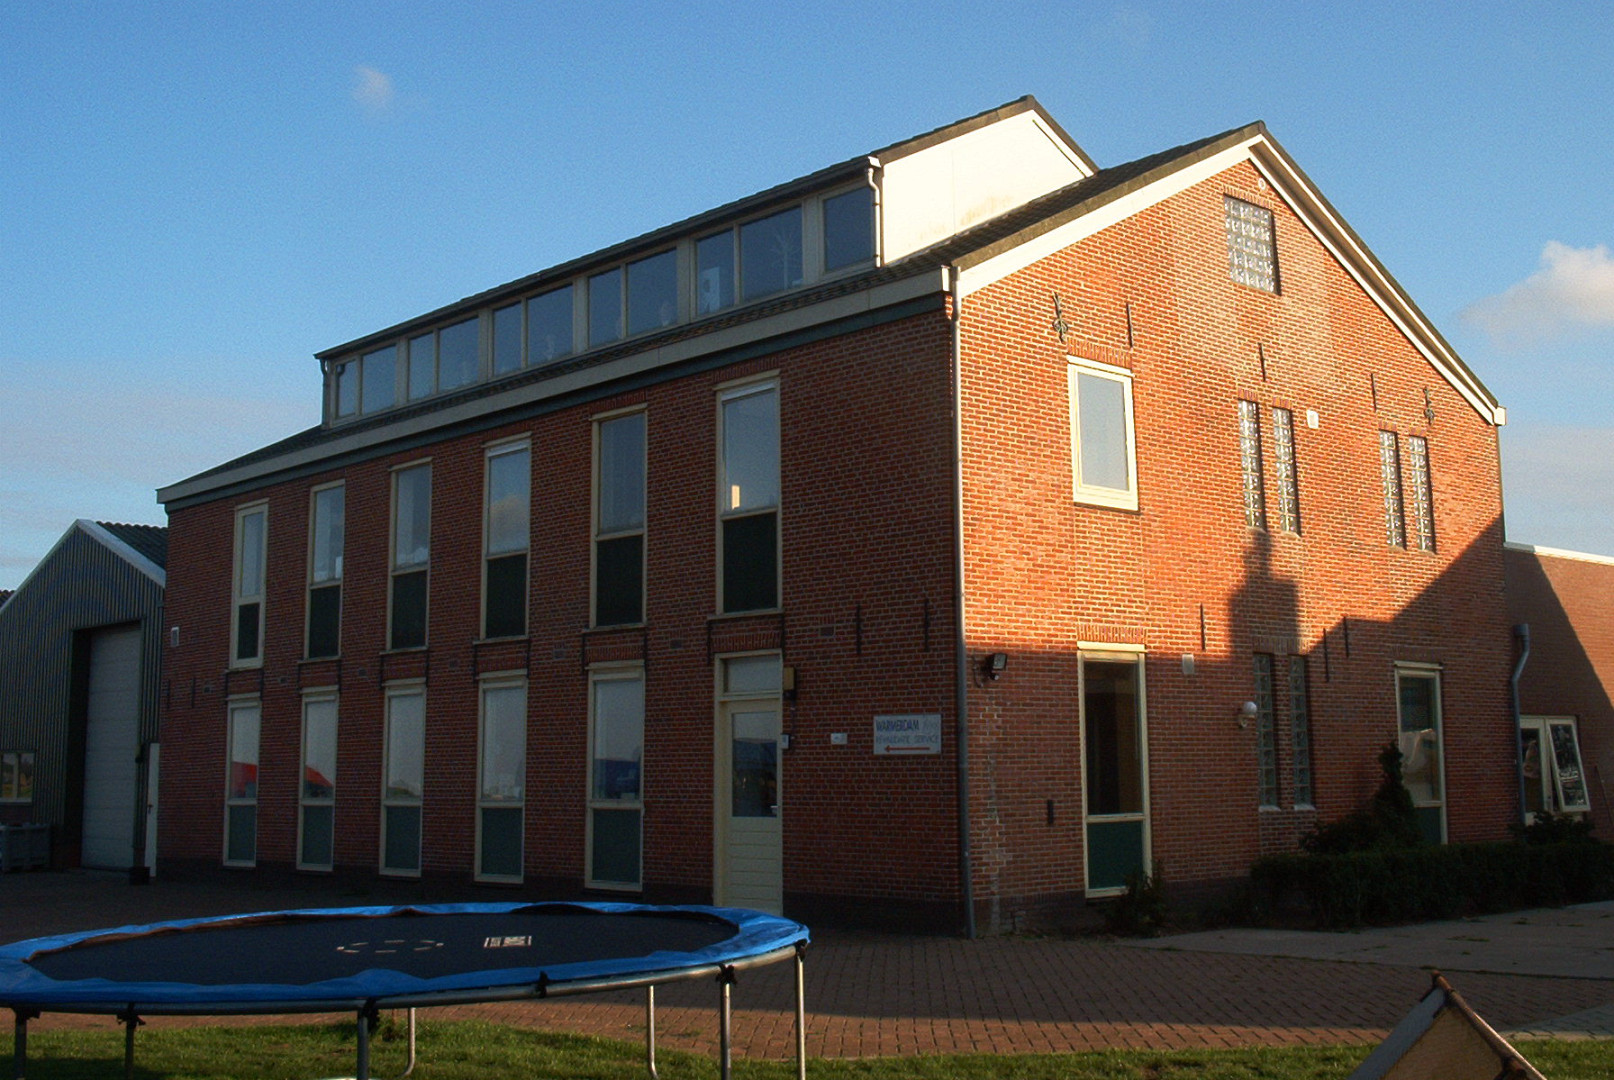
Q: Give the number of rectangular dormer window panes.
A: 11